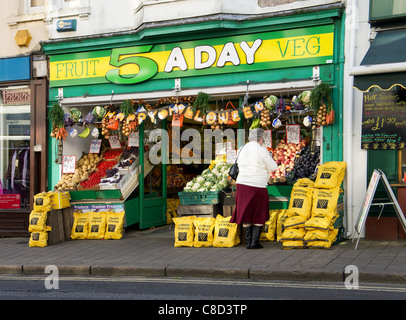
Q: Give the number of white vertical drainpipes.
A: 1